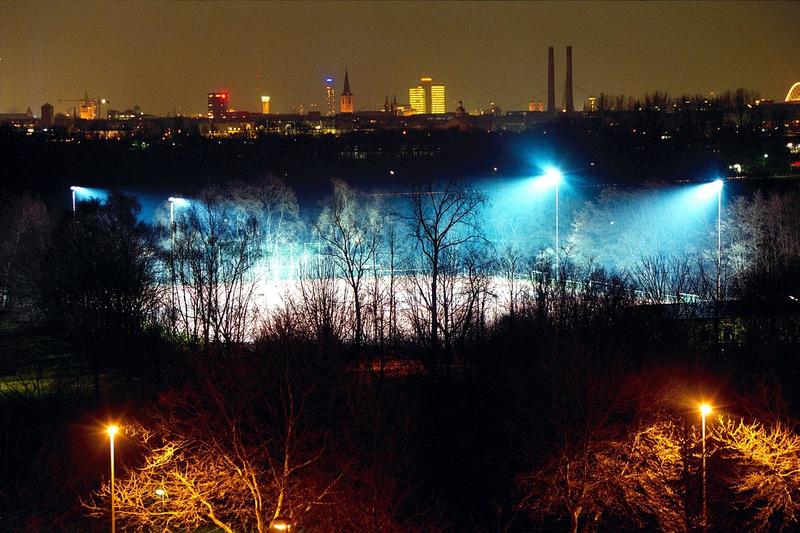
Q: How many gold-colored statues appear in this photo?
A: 0